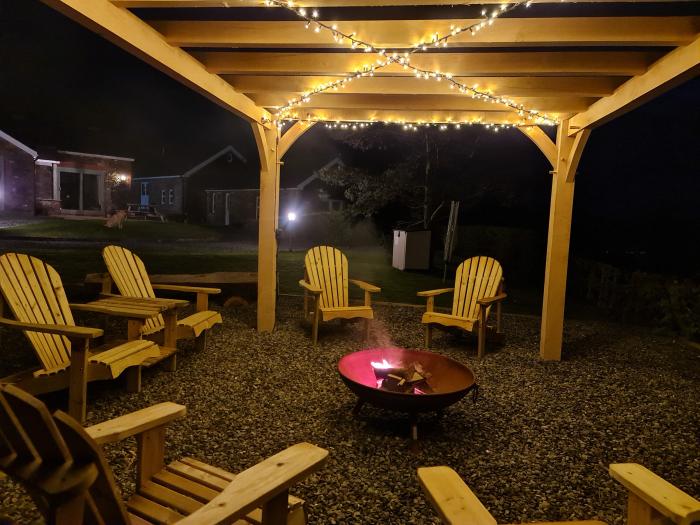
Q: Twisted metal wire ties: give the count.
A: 0